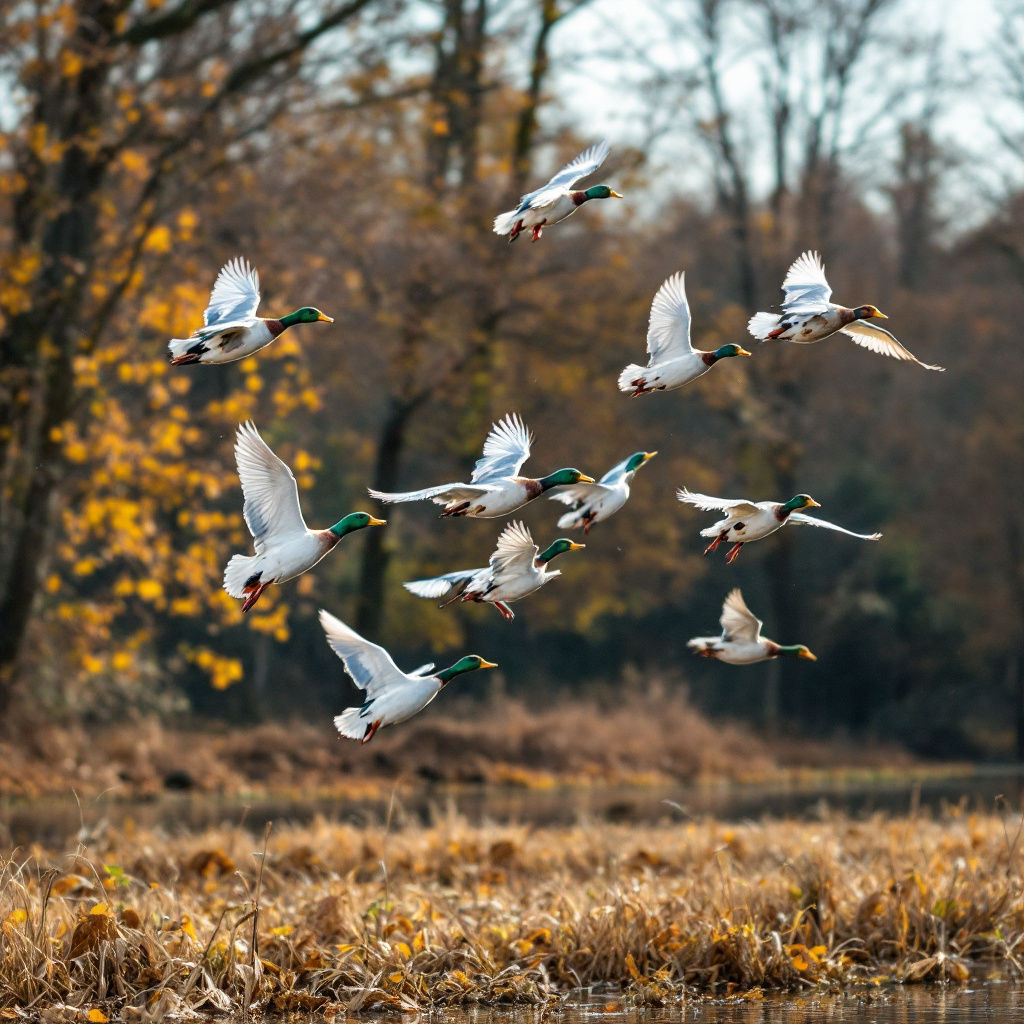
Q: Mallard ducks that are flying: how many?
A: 11